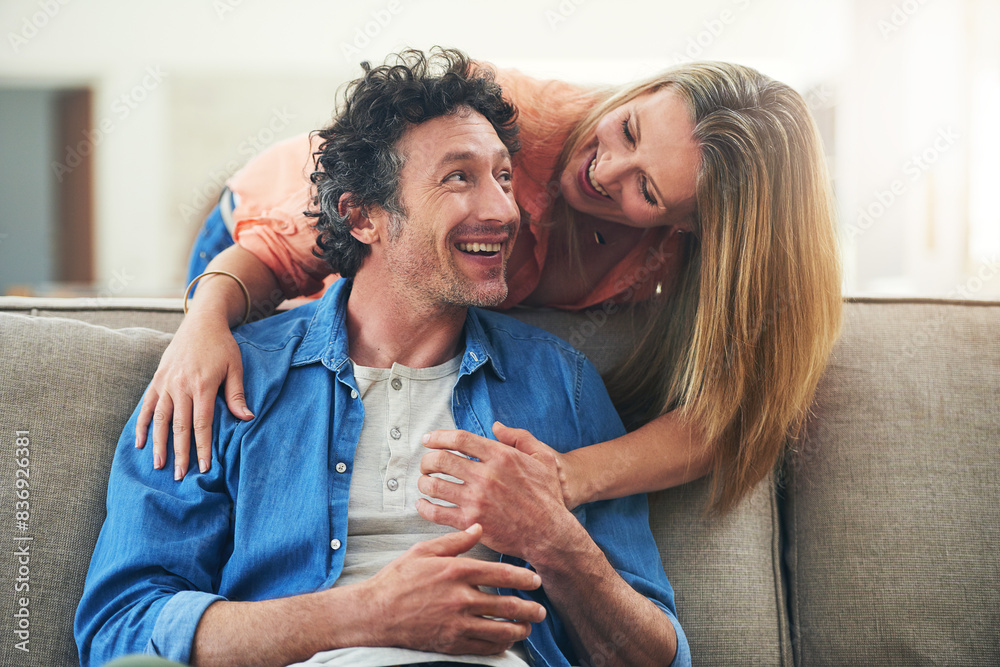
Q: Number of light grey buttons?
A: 3